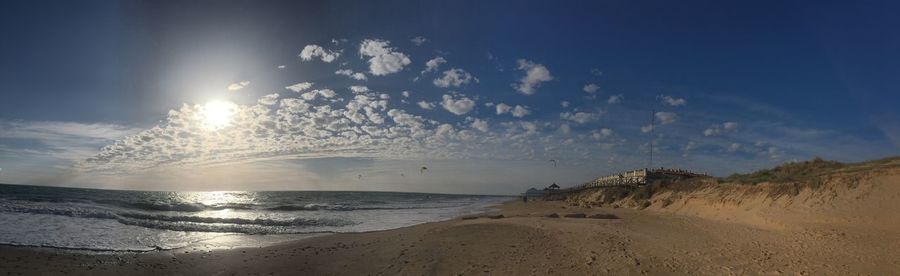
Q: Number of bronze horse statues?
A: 0